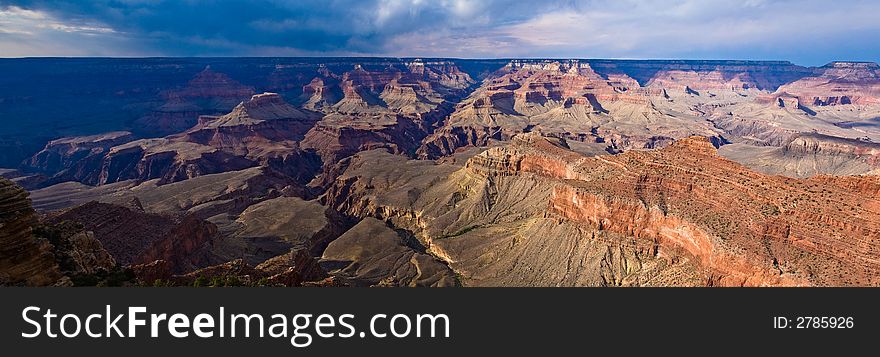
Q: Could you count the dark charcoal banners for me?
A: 1